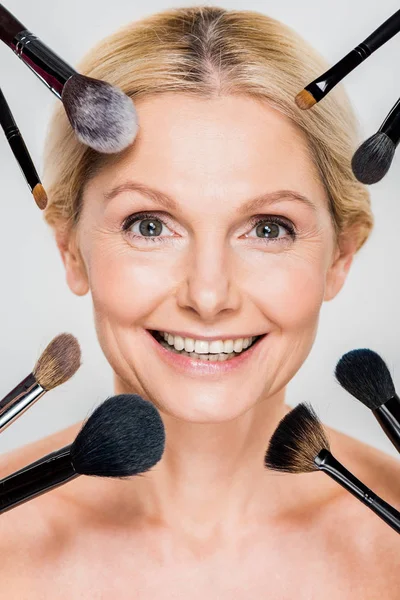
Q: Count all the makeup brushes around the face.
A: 8